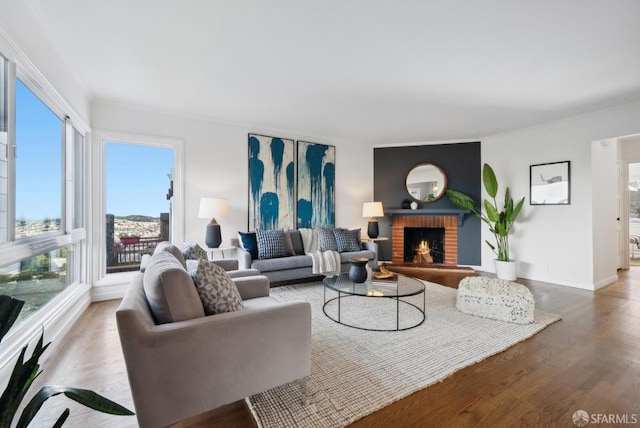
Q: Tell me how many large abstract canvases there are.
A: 2